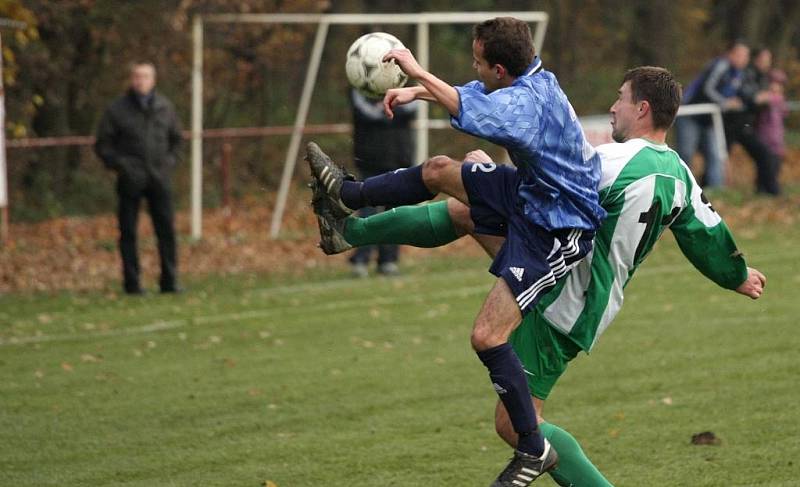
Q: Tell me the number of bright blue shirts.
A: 1